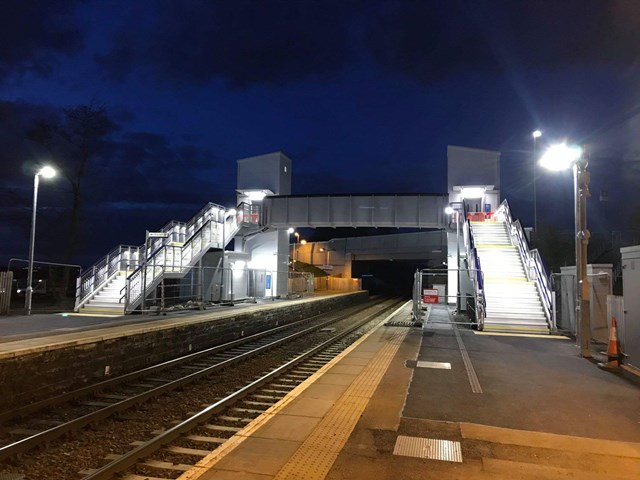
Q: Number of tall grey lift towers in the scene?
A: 2